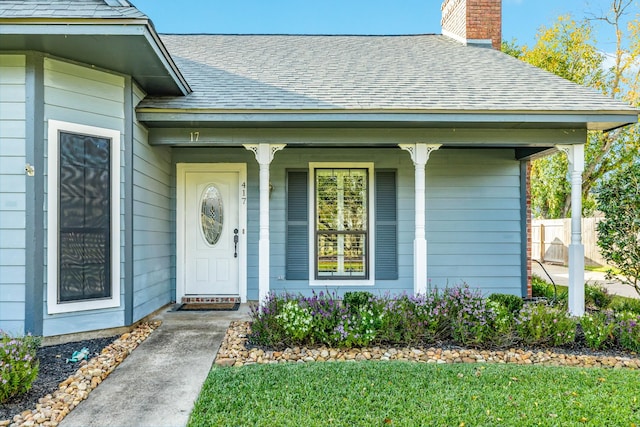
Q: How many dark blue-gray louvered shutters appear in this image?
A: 2